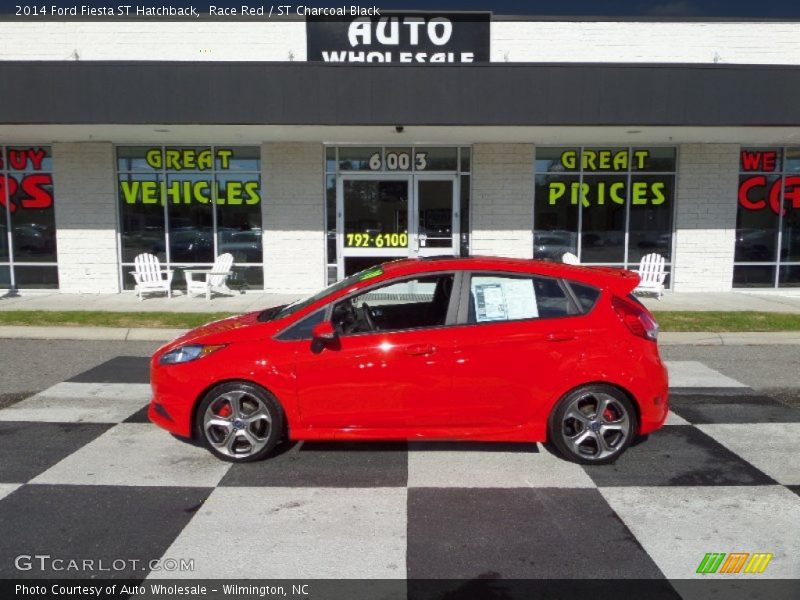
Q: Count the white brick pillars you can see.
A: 4